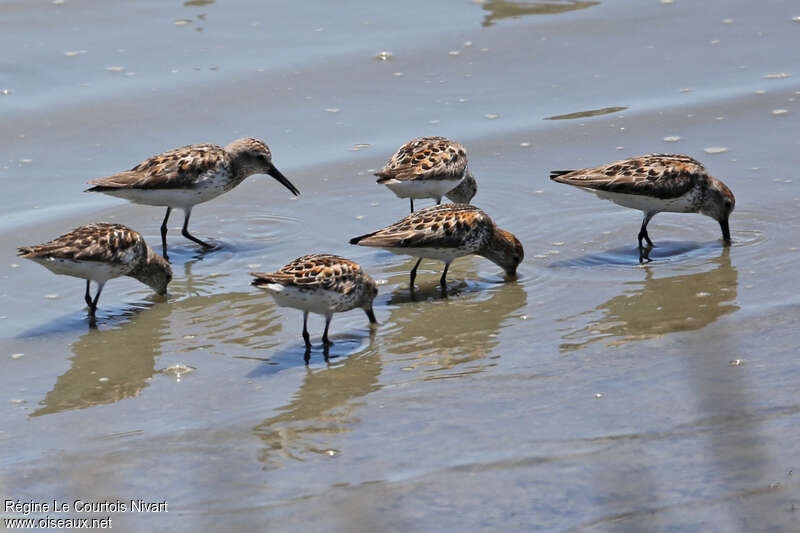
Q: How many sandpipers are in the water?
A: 6